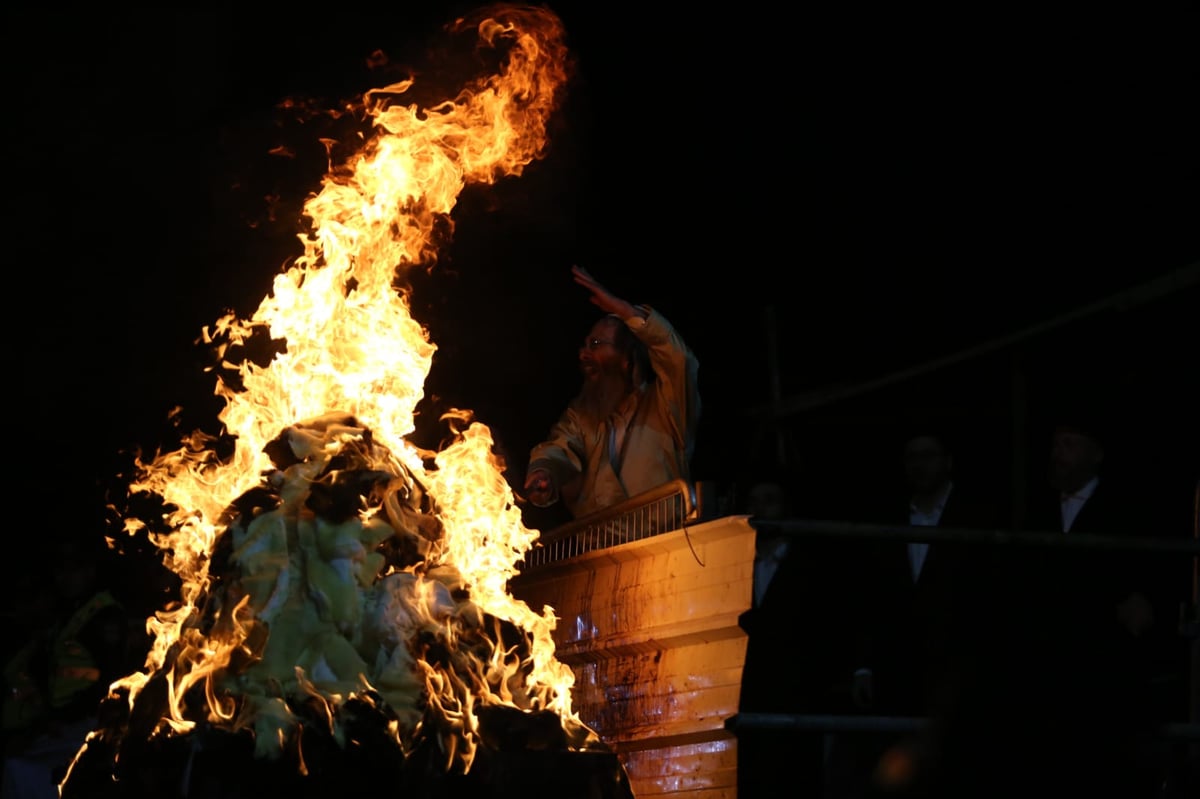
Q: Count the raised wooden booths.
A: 1